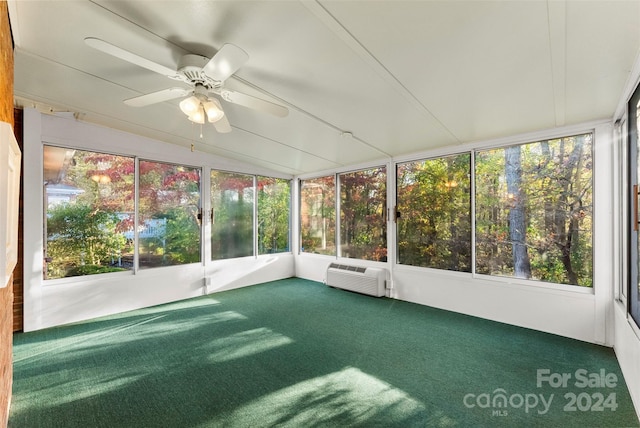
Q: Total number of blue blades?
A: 0